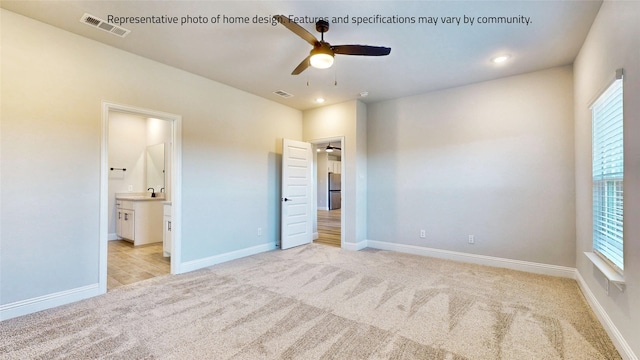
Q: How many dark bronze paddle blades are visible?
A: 3